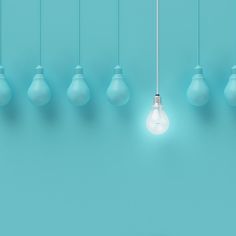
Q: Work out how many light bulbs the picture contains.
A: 7